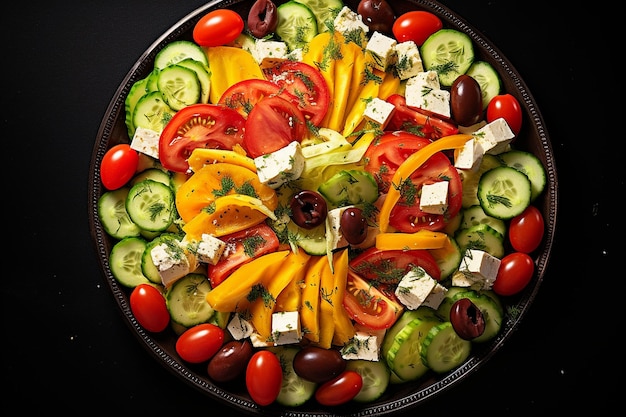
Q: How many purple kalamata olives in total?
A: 8